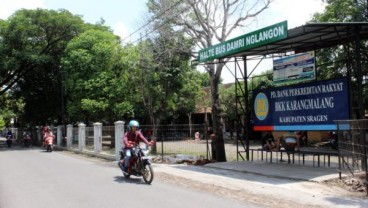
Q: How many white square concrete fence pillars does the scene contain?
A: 5